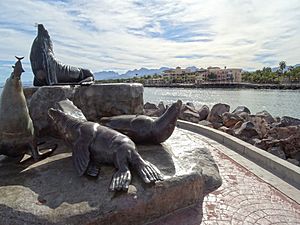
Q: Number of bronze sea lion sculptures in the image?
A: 4